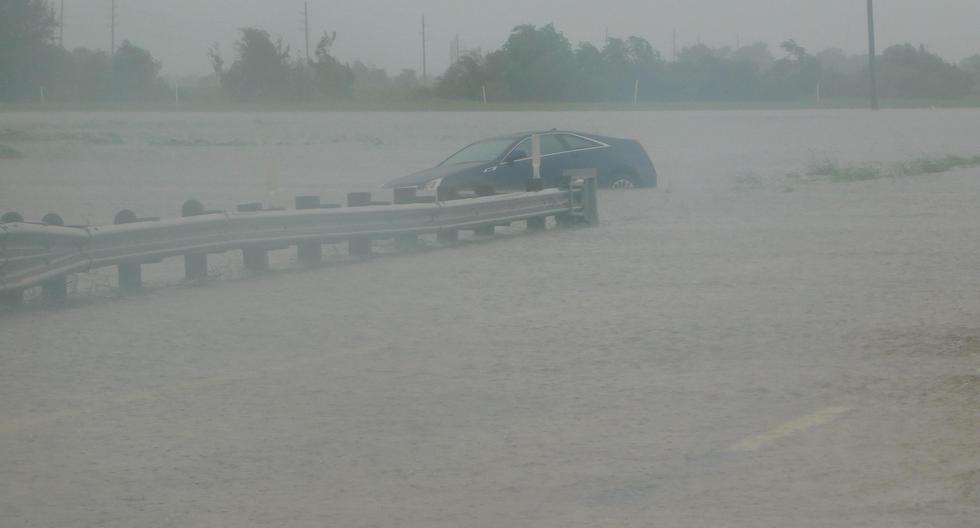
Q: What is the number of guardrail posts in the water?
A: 12